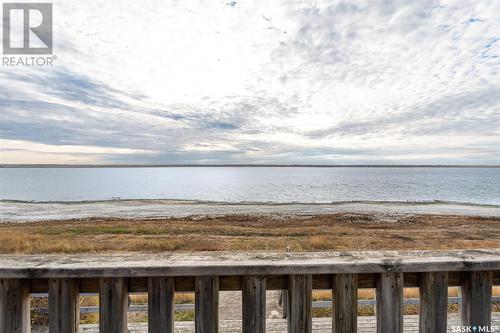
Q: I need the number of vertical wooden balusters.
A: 11